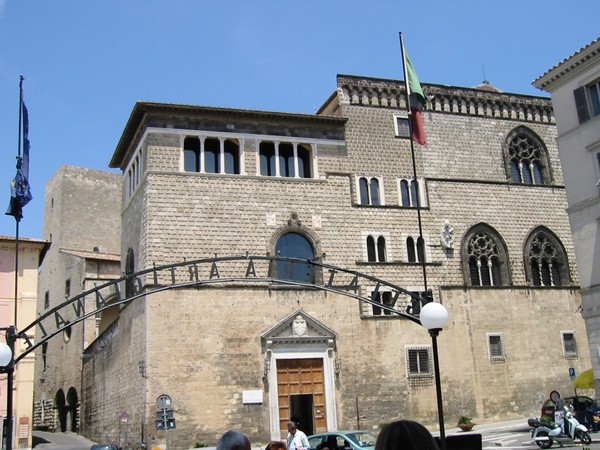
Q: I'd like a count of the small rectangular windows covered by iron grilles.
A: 3